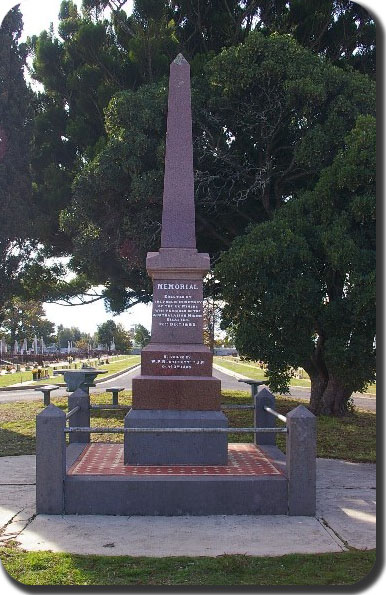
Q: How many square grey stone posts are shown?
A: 4